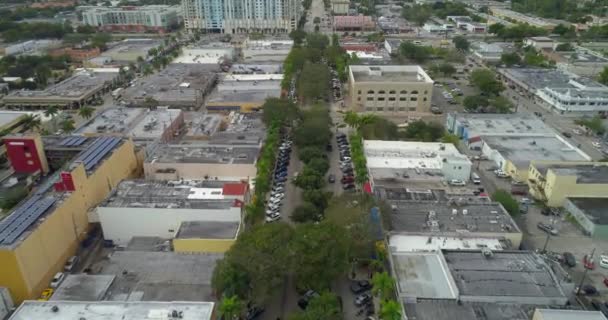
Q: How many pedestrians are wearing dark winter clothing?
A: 0